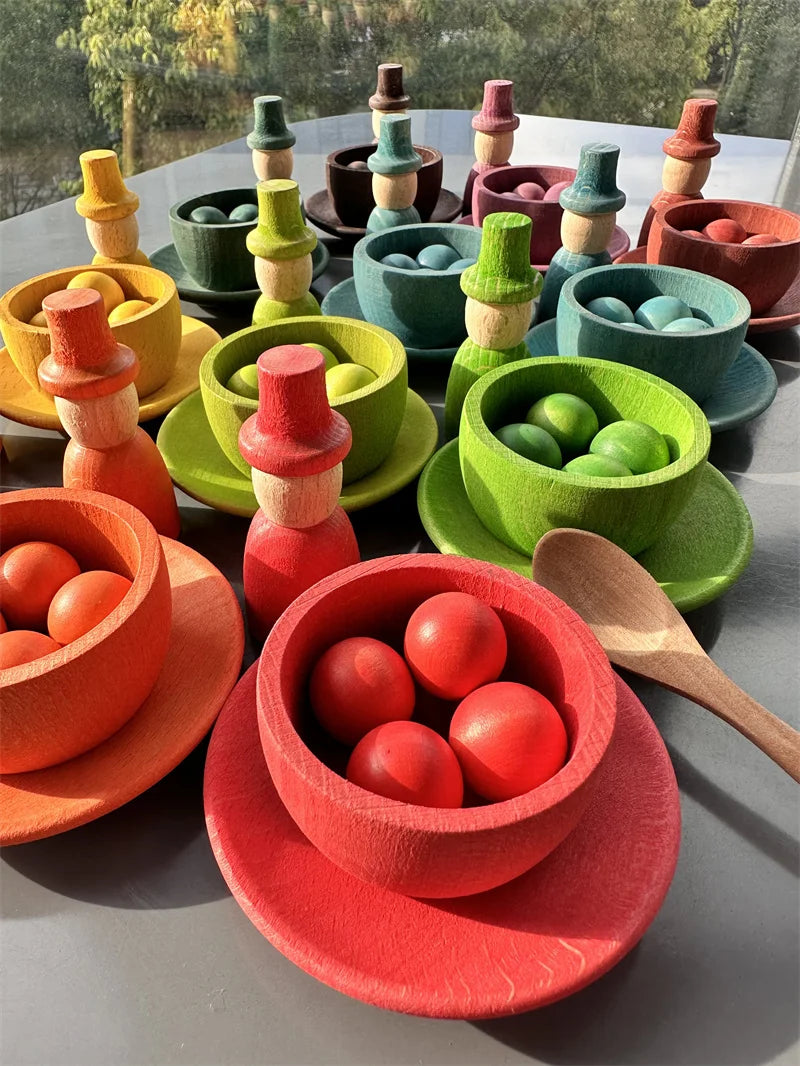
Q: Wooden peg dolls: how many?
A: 11